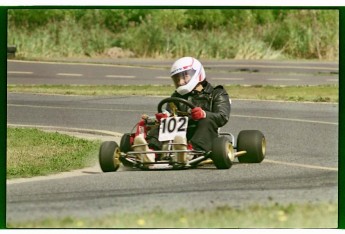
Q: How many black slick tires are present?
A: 4